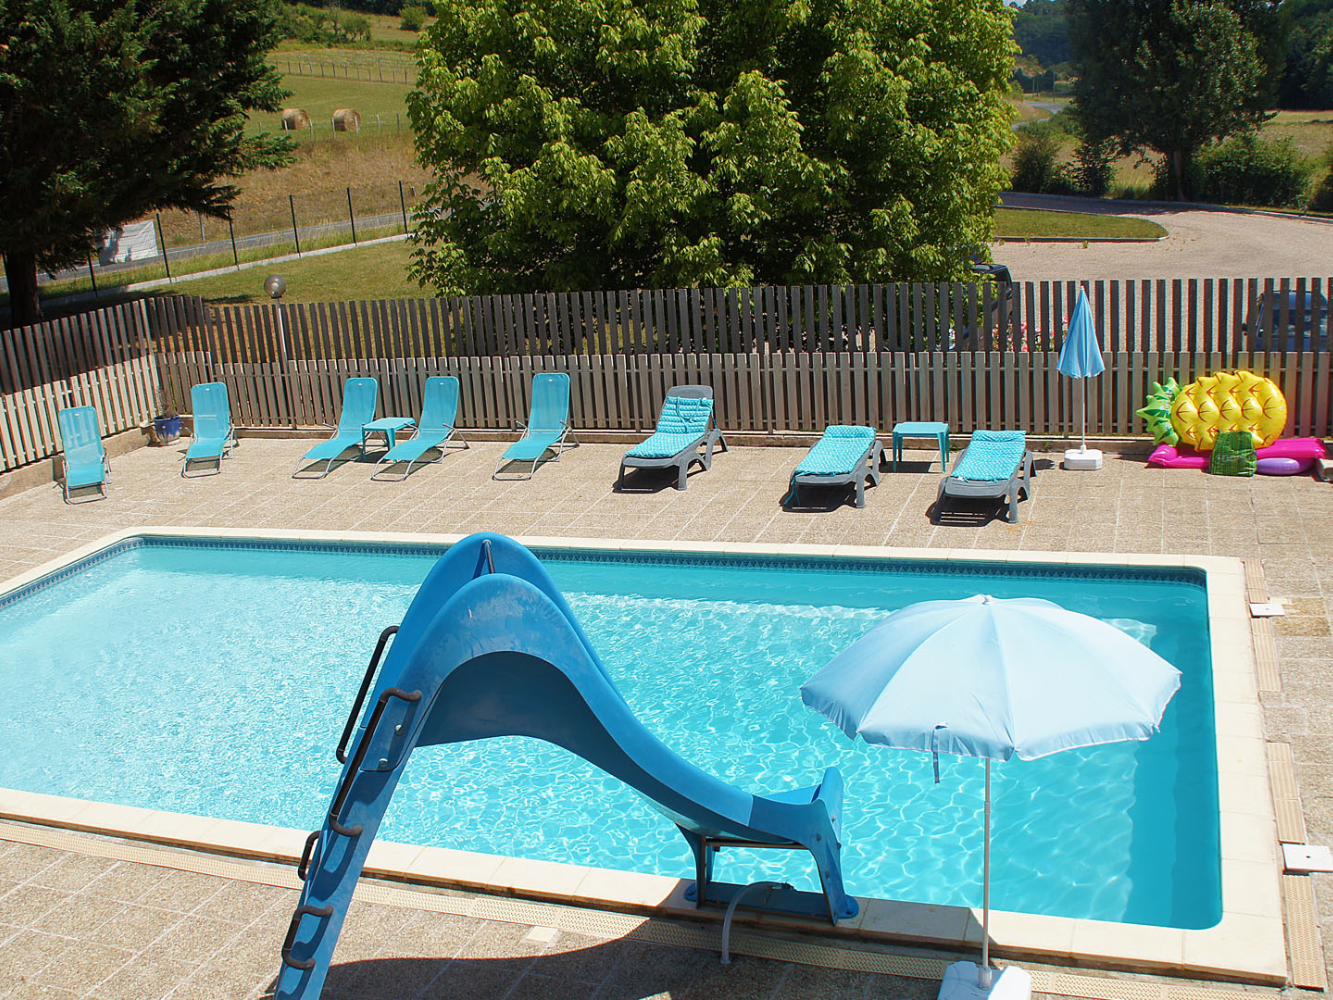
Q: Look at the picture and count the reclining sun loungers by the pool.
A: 8